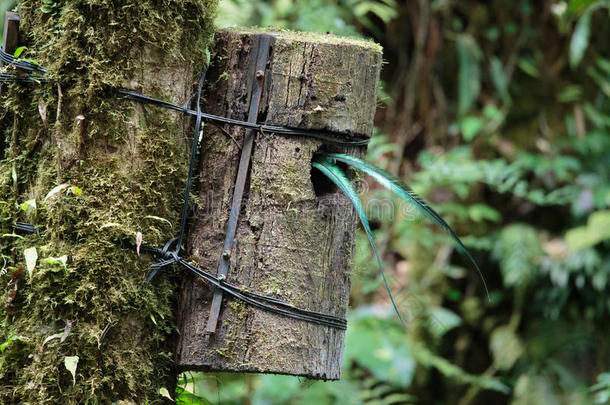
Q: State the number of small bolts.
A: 3